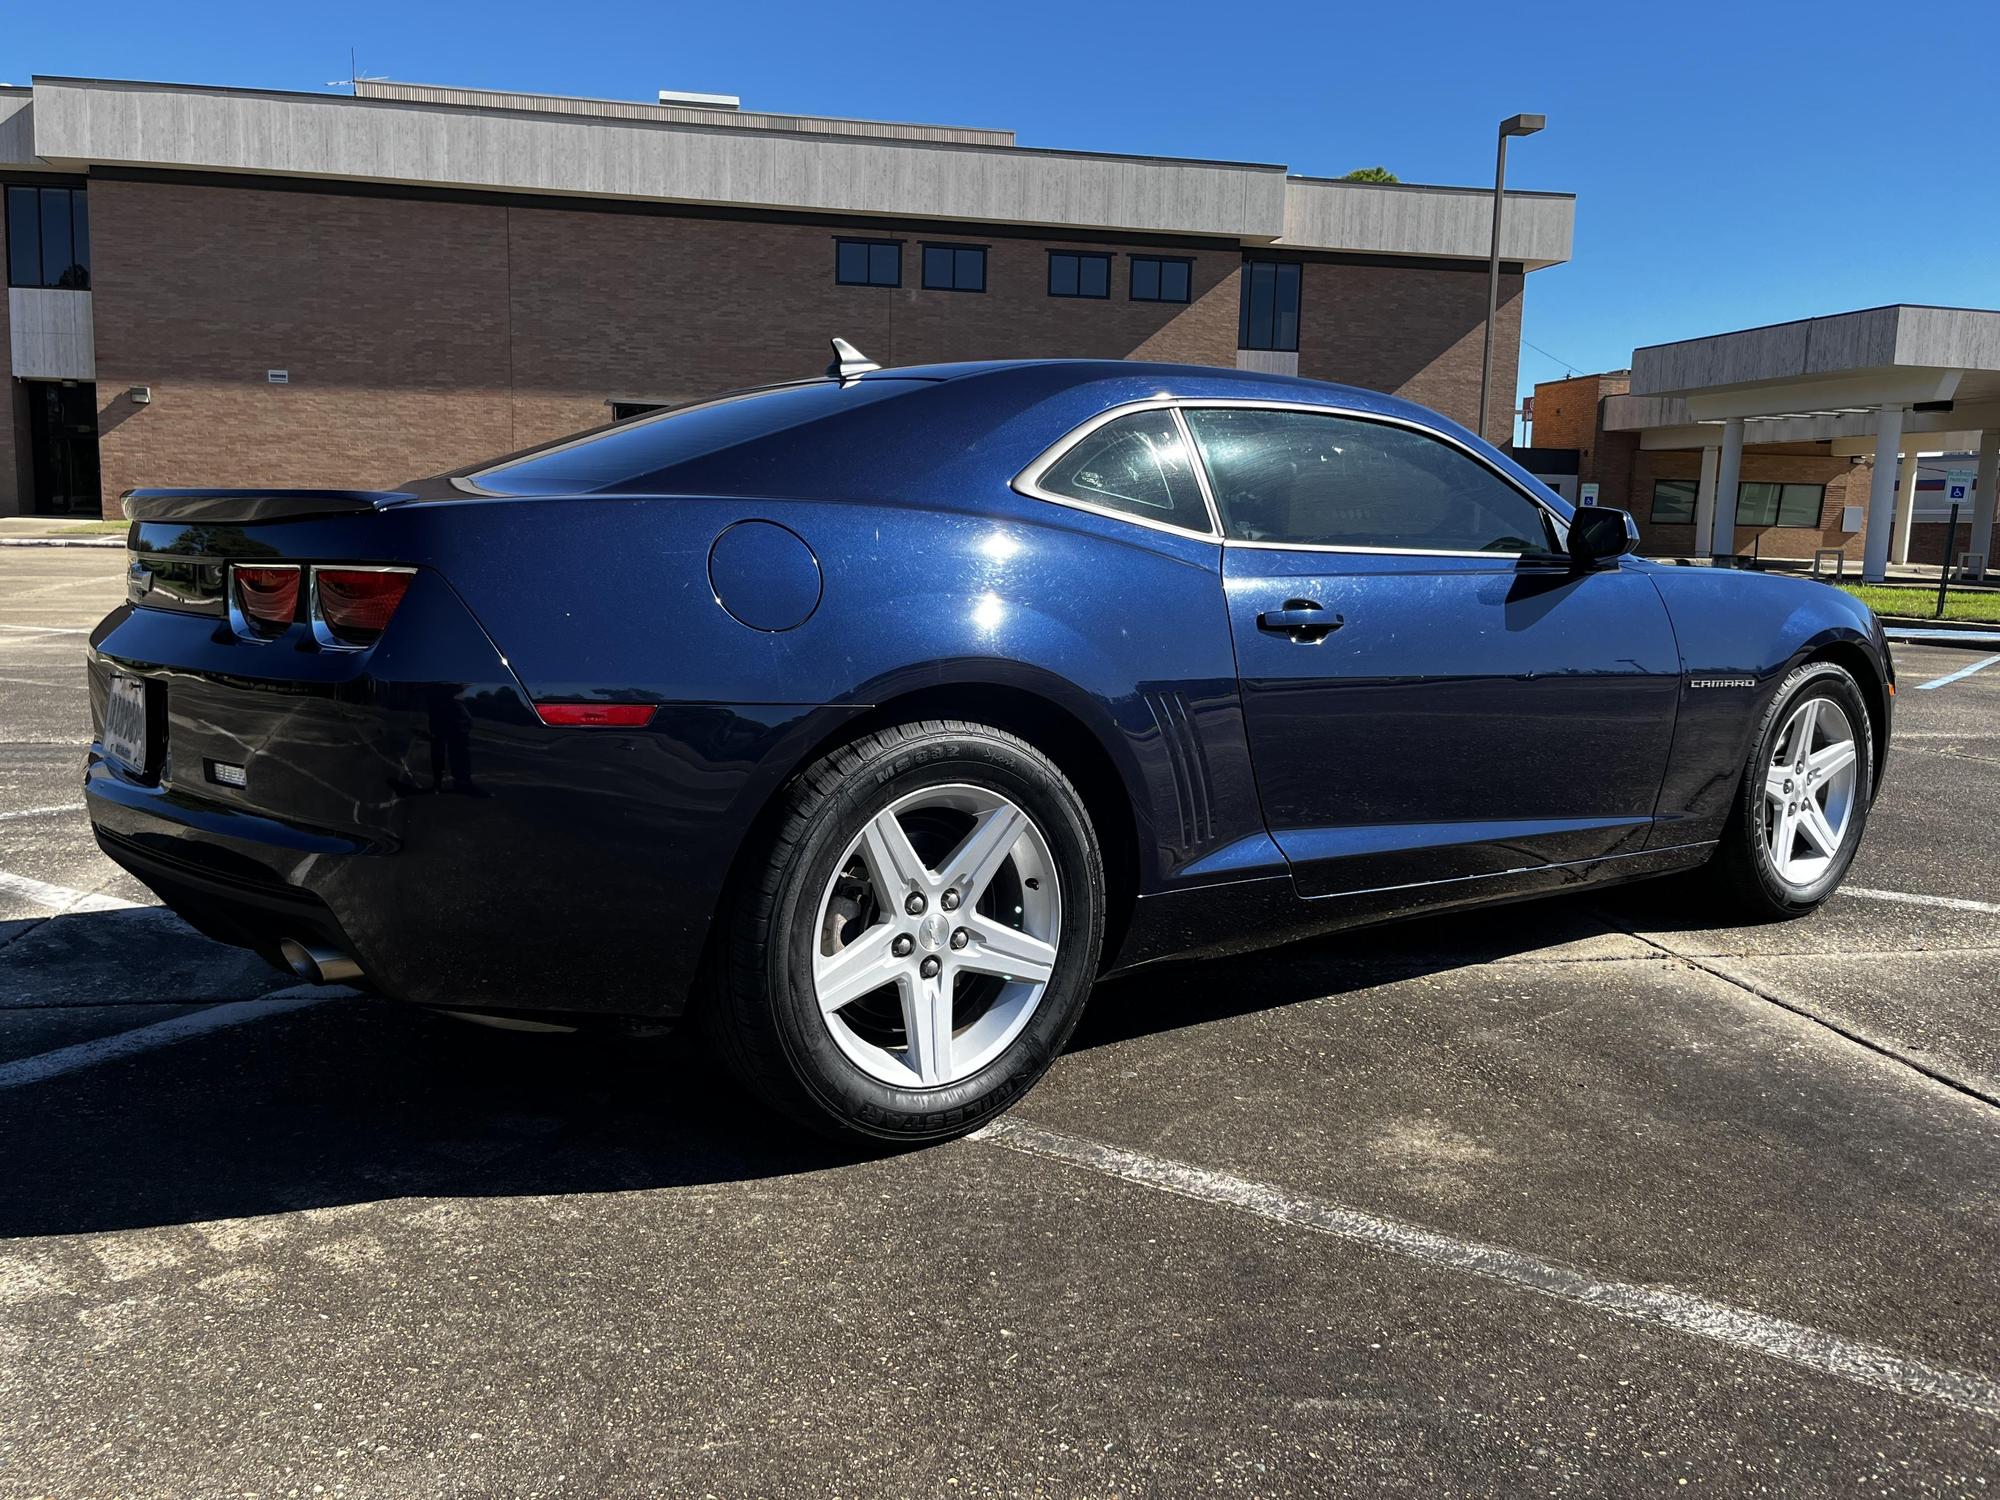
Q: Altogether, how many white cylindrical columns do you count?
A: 5